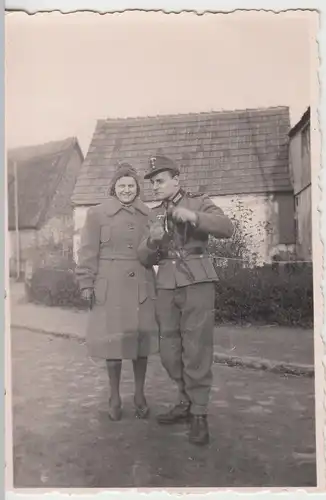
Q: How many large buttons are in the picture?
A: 3